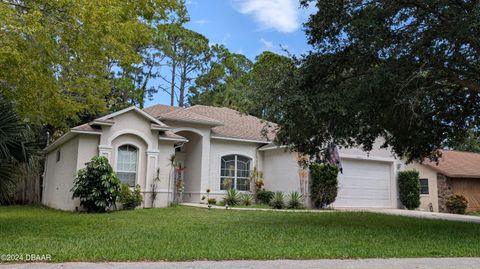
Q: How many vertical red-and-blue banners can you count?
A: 1